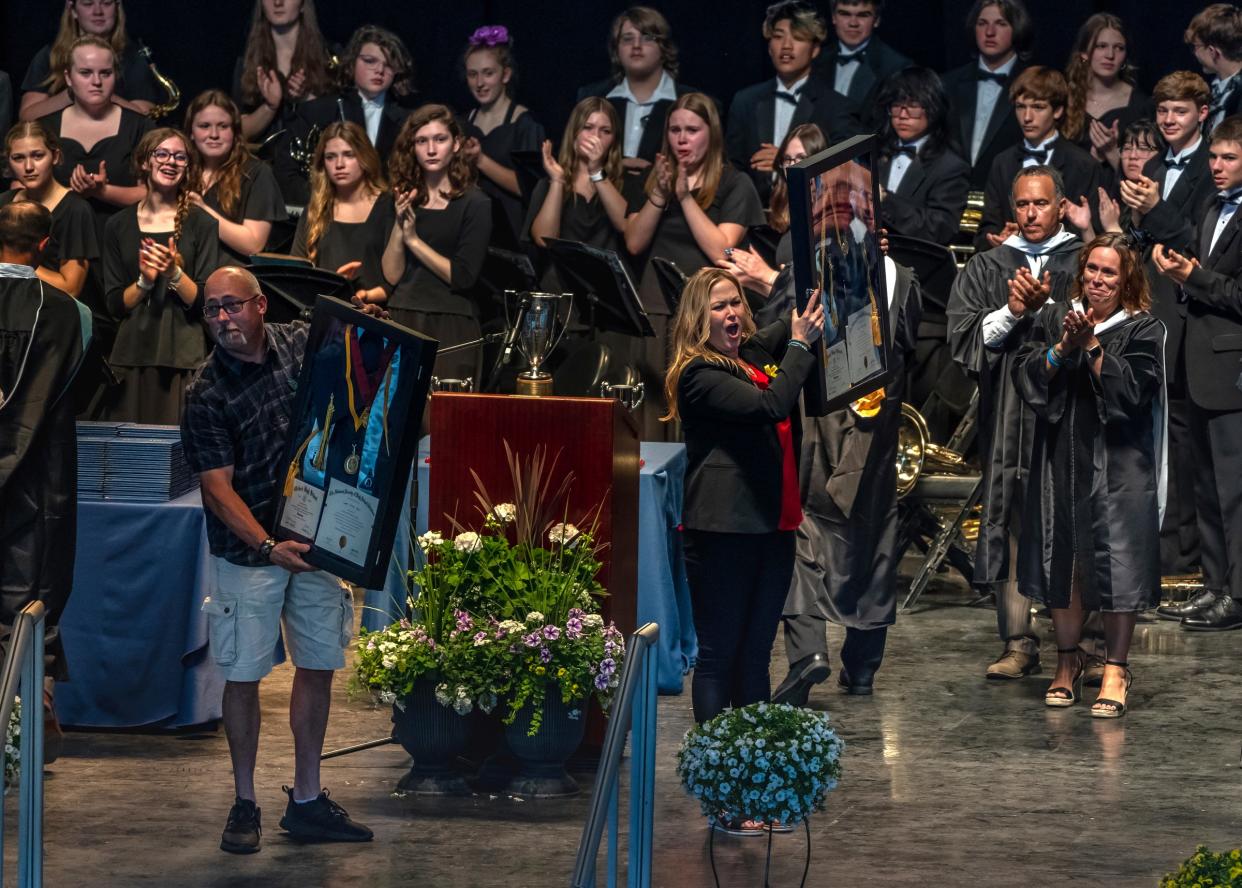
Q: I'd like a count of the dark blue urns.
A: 2